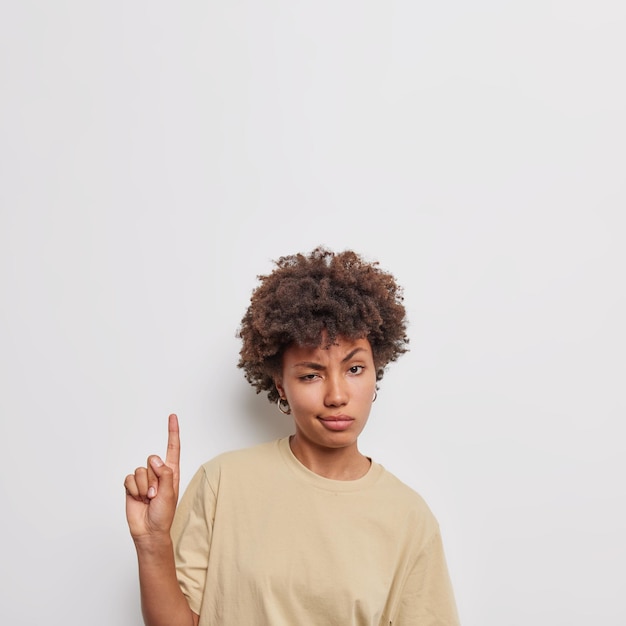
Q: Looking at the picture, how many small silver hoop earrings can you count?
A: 2